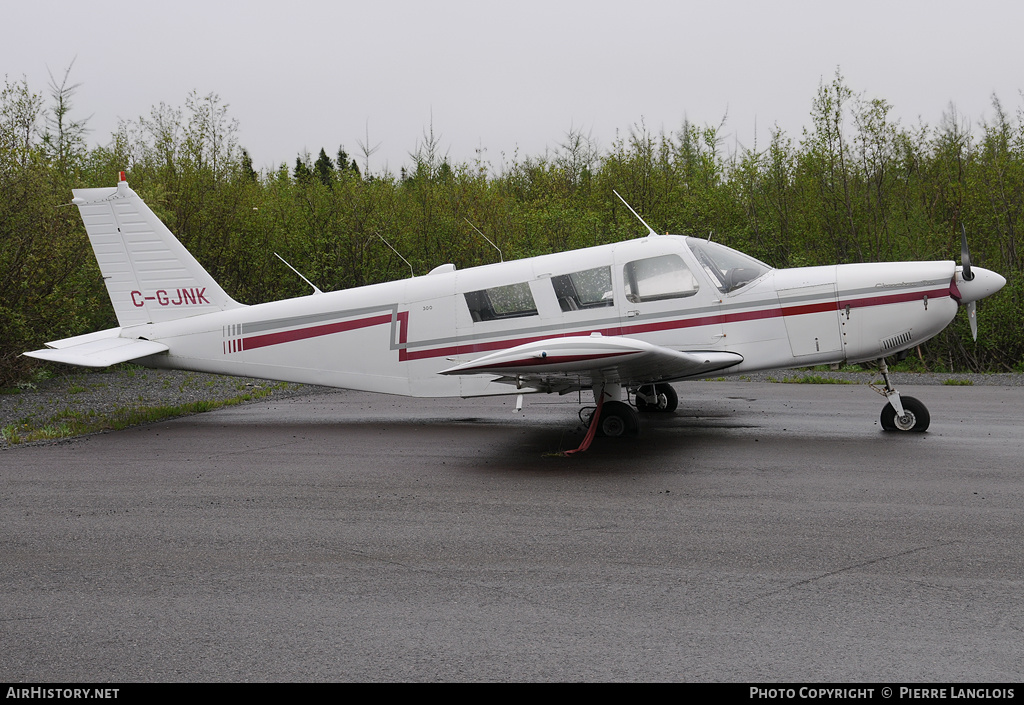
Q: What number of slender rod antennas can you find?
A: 4